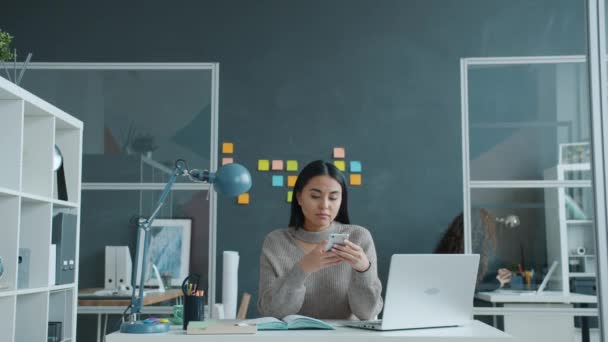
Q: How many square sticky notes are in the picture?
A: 13